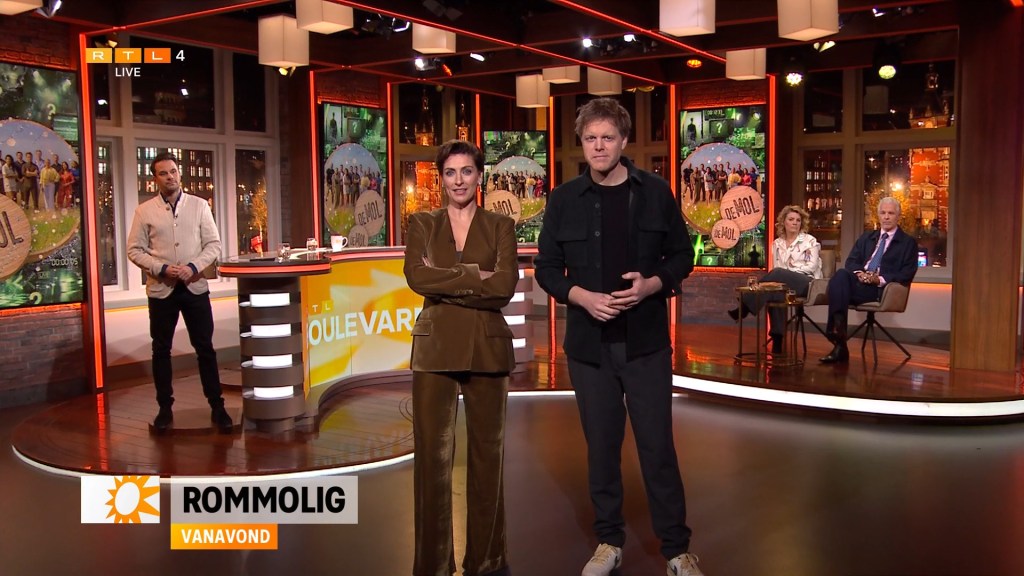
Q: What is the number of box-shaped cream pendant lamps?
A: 10